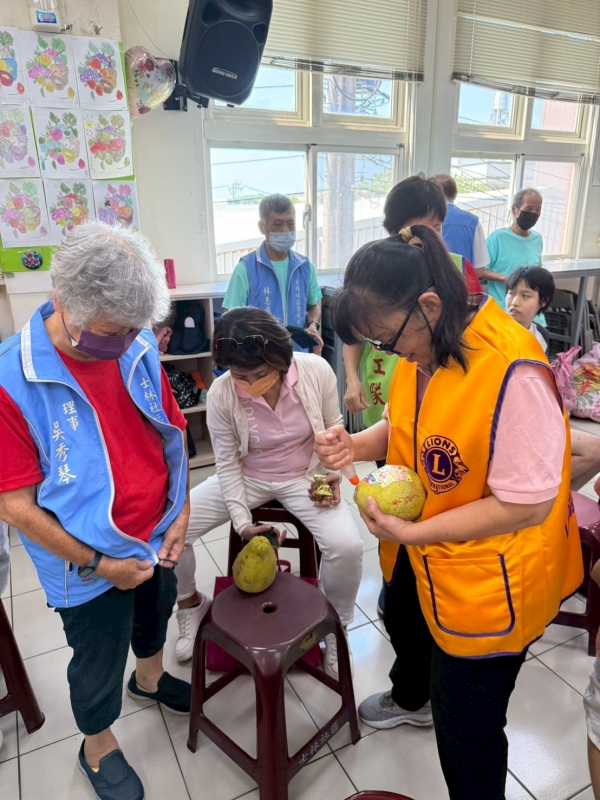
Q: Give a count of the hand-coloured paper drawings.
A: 9